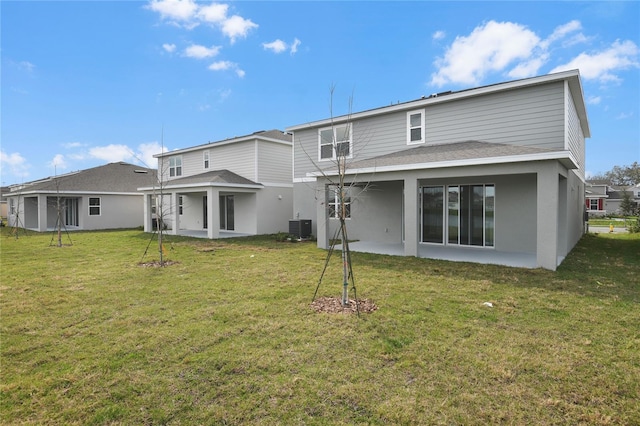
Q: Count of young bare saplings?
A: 4